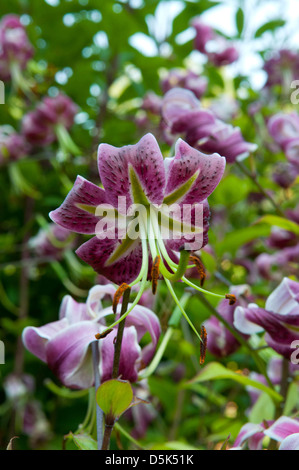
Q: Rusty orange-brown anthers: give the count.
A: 6